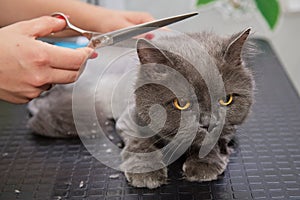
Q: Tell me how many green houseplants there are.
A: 1